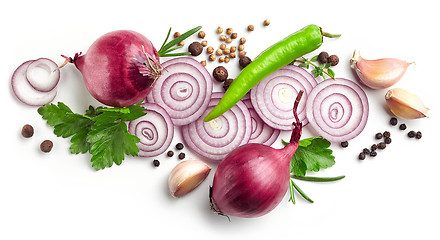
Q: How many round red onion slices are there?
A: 8